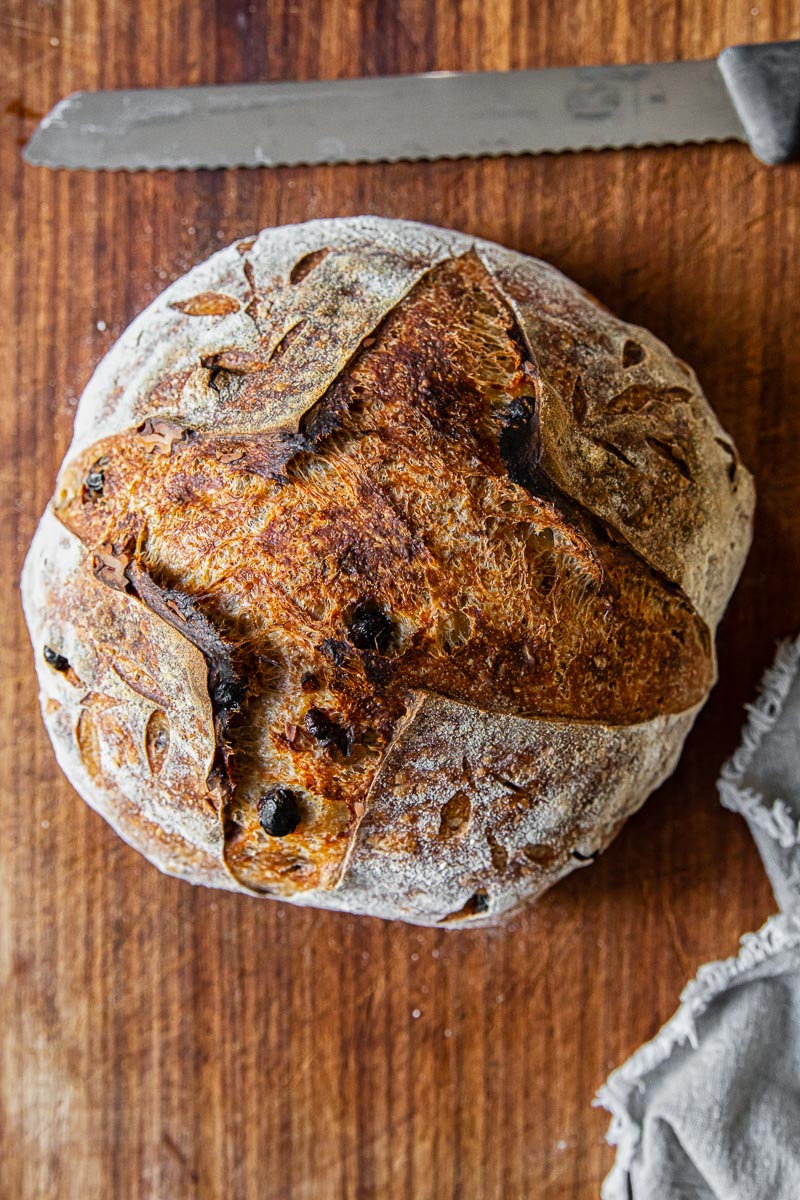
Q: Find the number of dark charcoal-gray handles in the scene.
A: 1